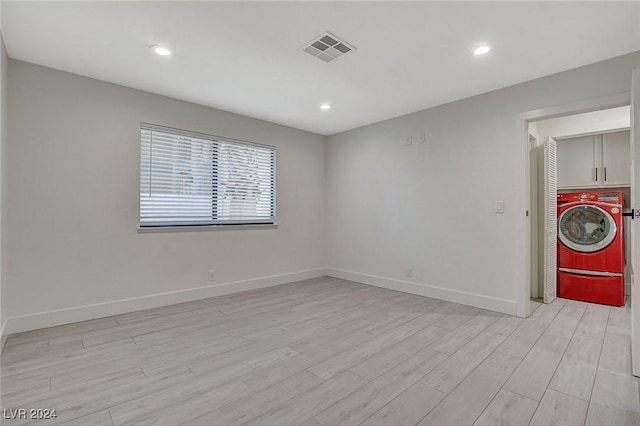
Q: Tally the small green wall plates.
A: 0